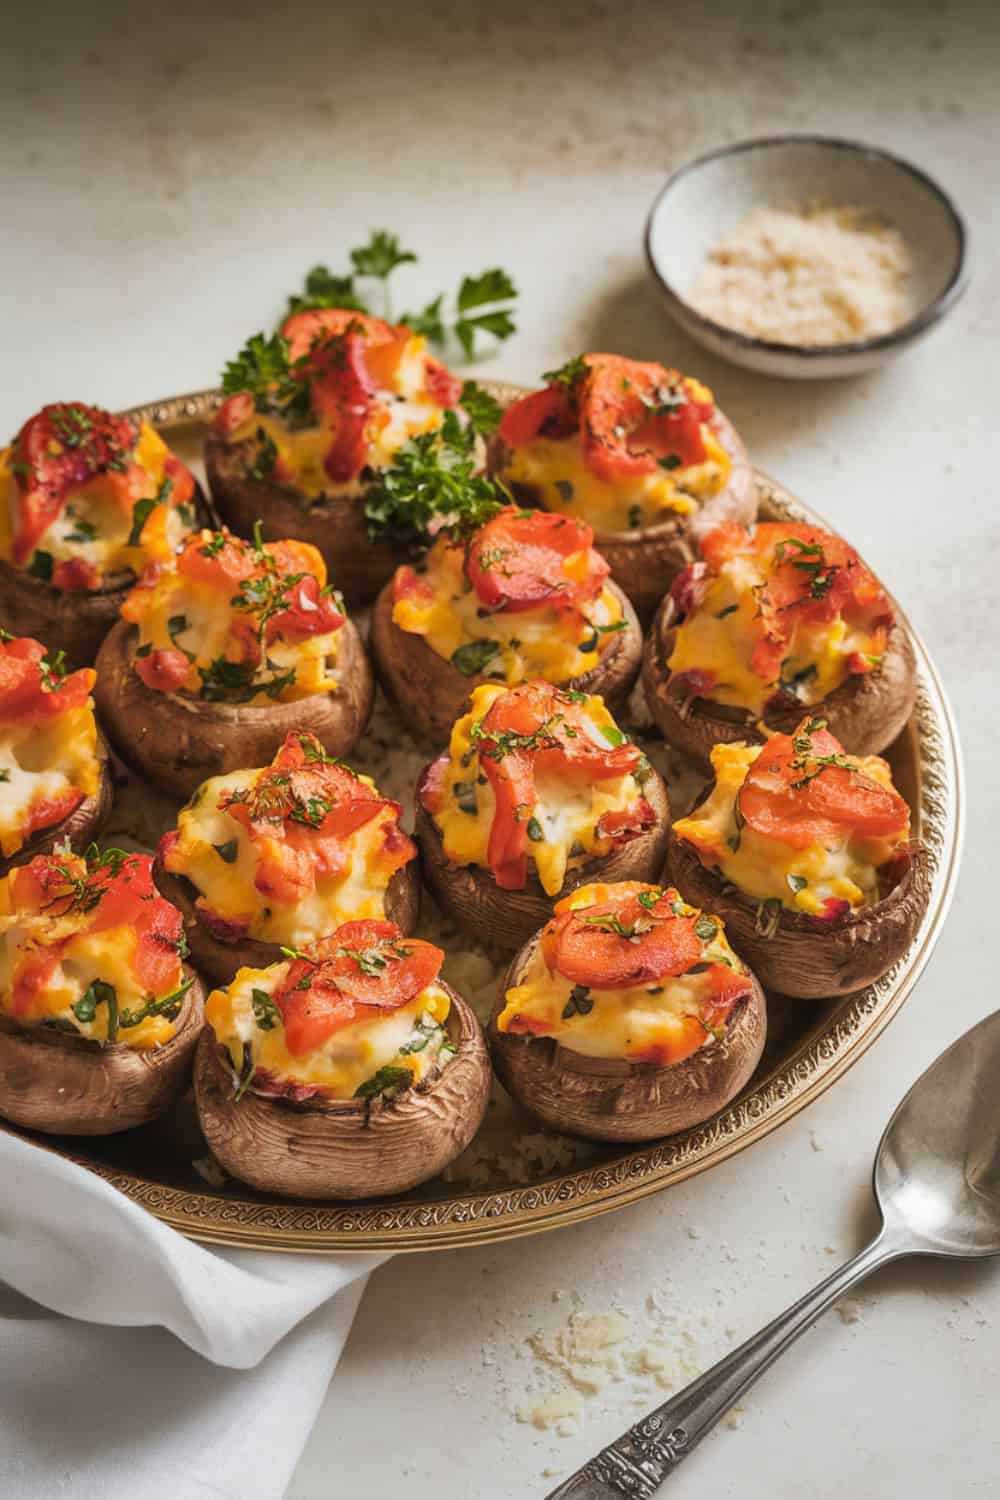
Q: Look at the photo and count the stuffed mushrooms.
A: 13